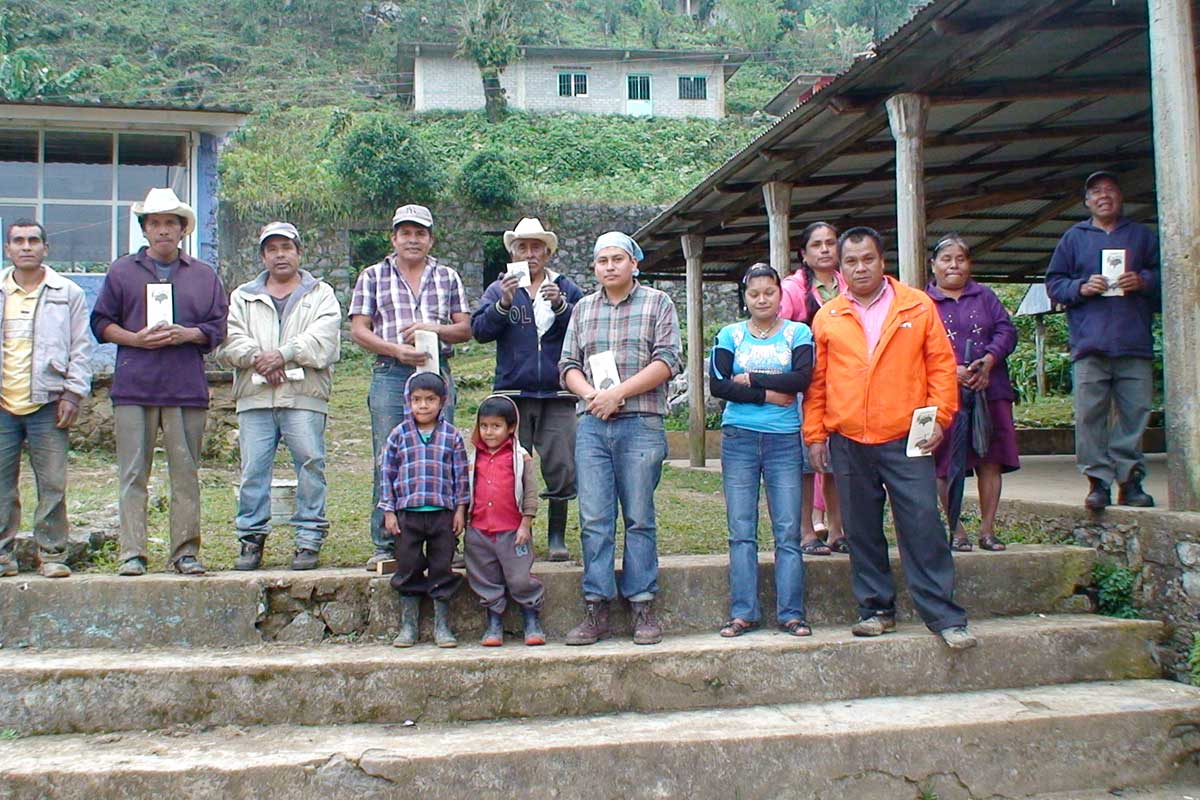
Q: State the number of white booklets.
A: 7